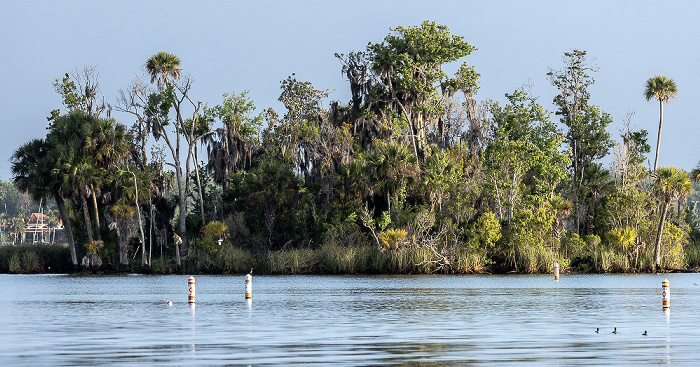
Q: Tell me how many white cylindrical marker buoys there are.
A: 4